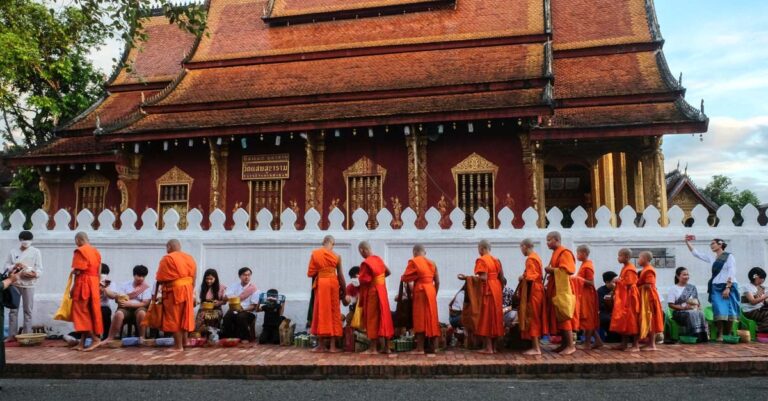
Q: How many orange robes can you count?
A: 11